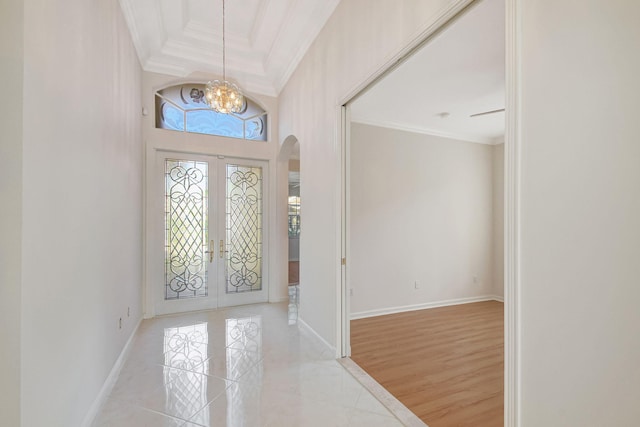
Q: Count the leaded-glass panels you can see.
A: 2